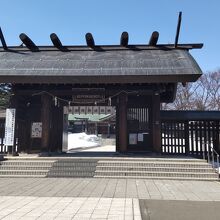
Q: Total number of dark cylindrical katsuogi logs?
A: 5